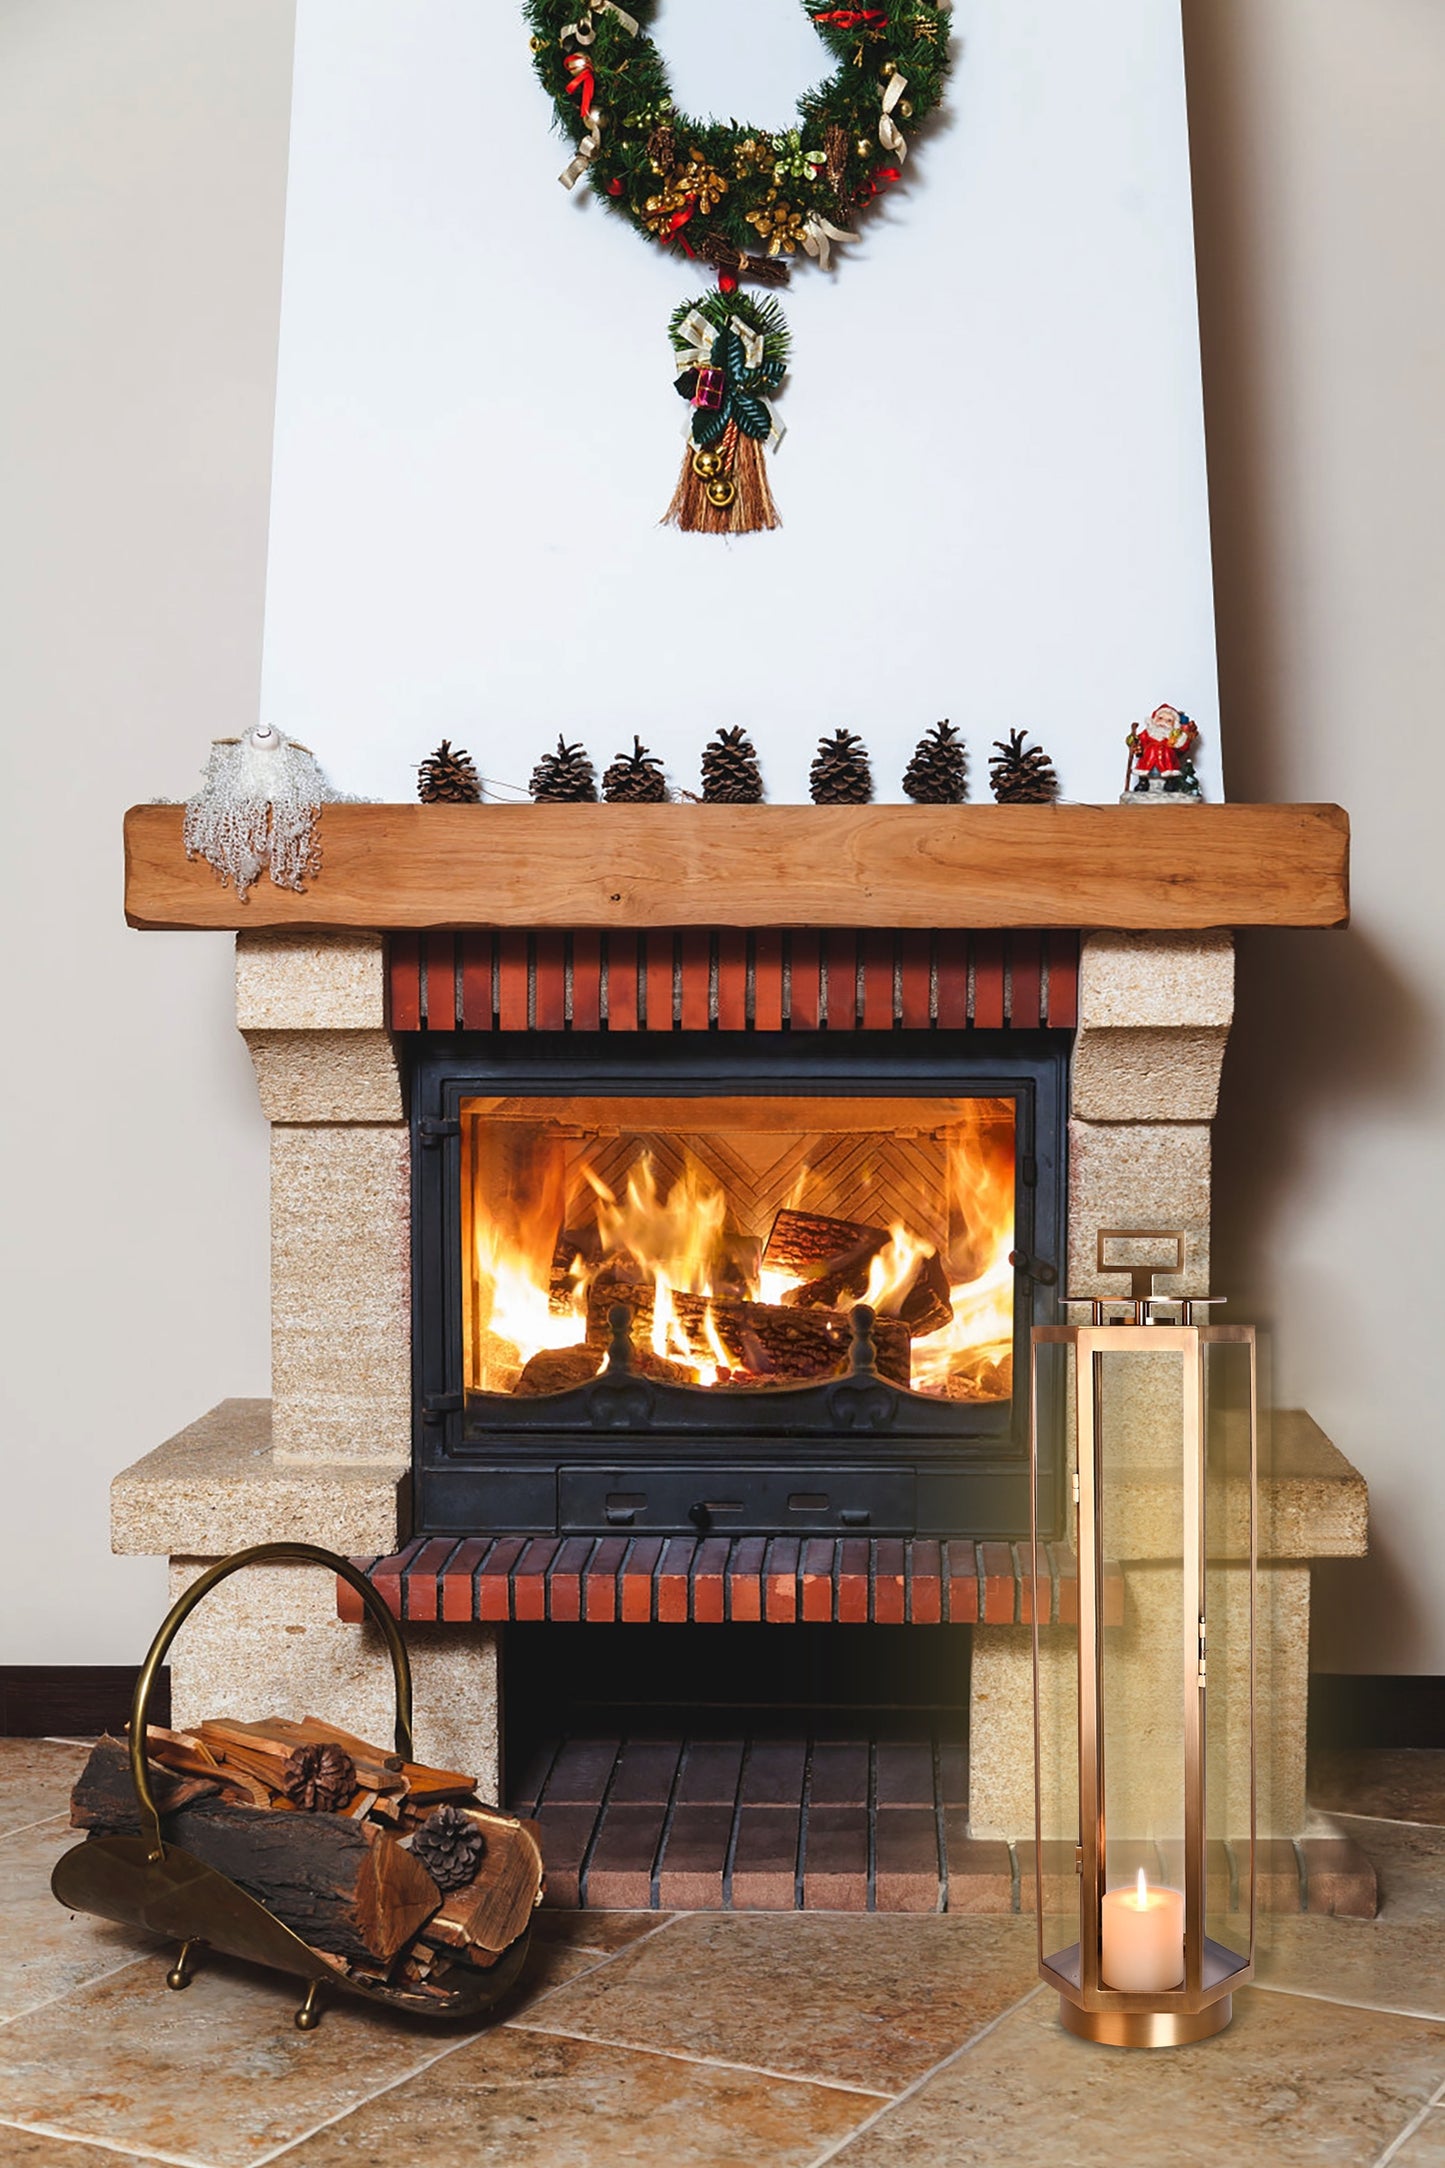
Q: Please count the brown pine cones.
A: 9